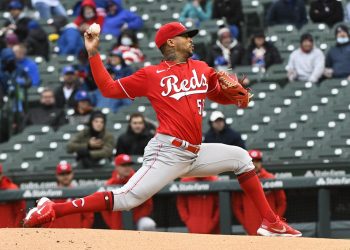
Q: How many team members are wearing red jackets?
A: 5